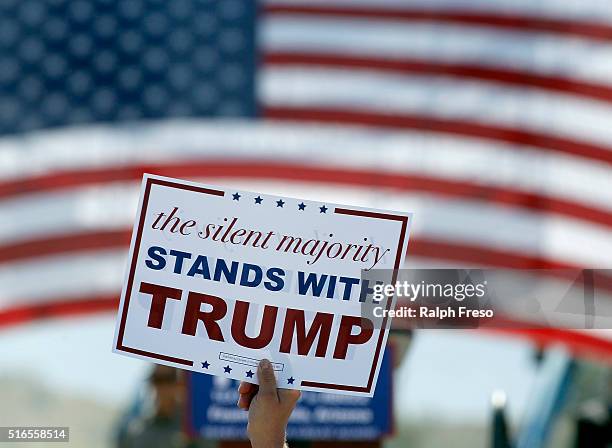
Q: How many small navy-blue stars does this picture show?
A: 9